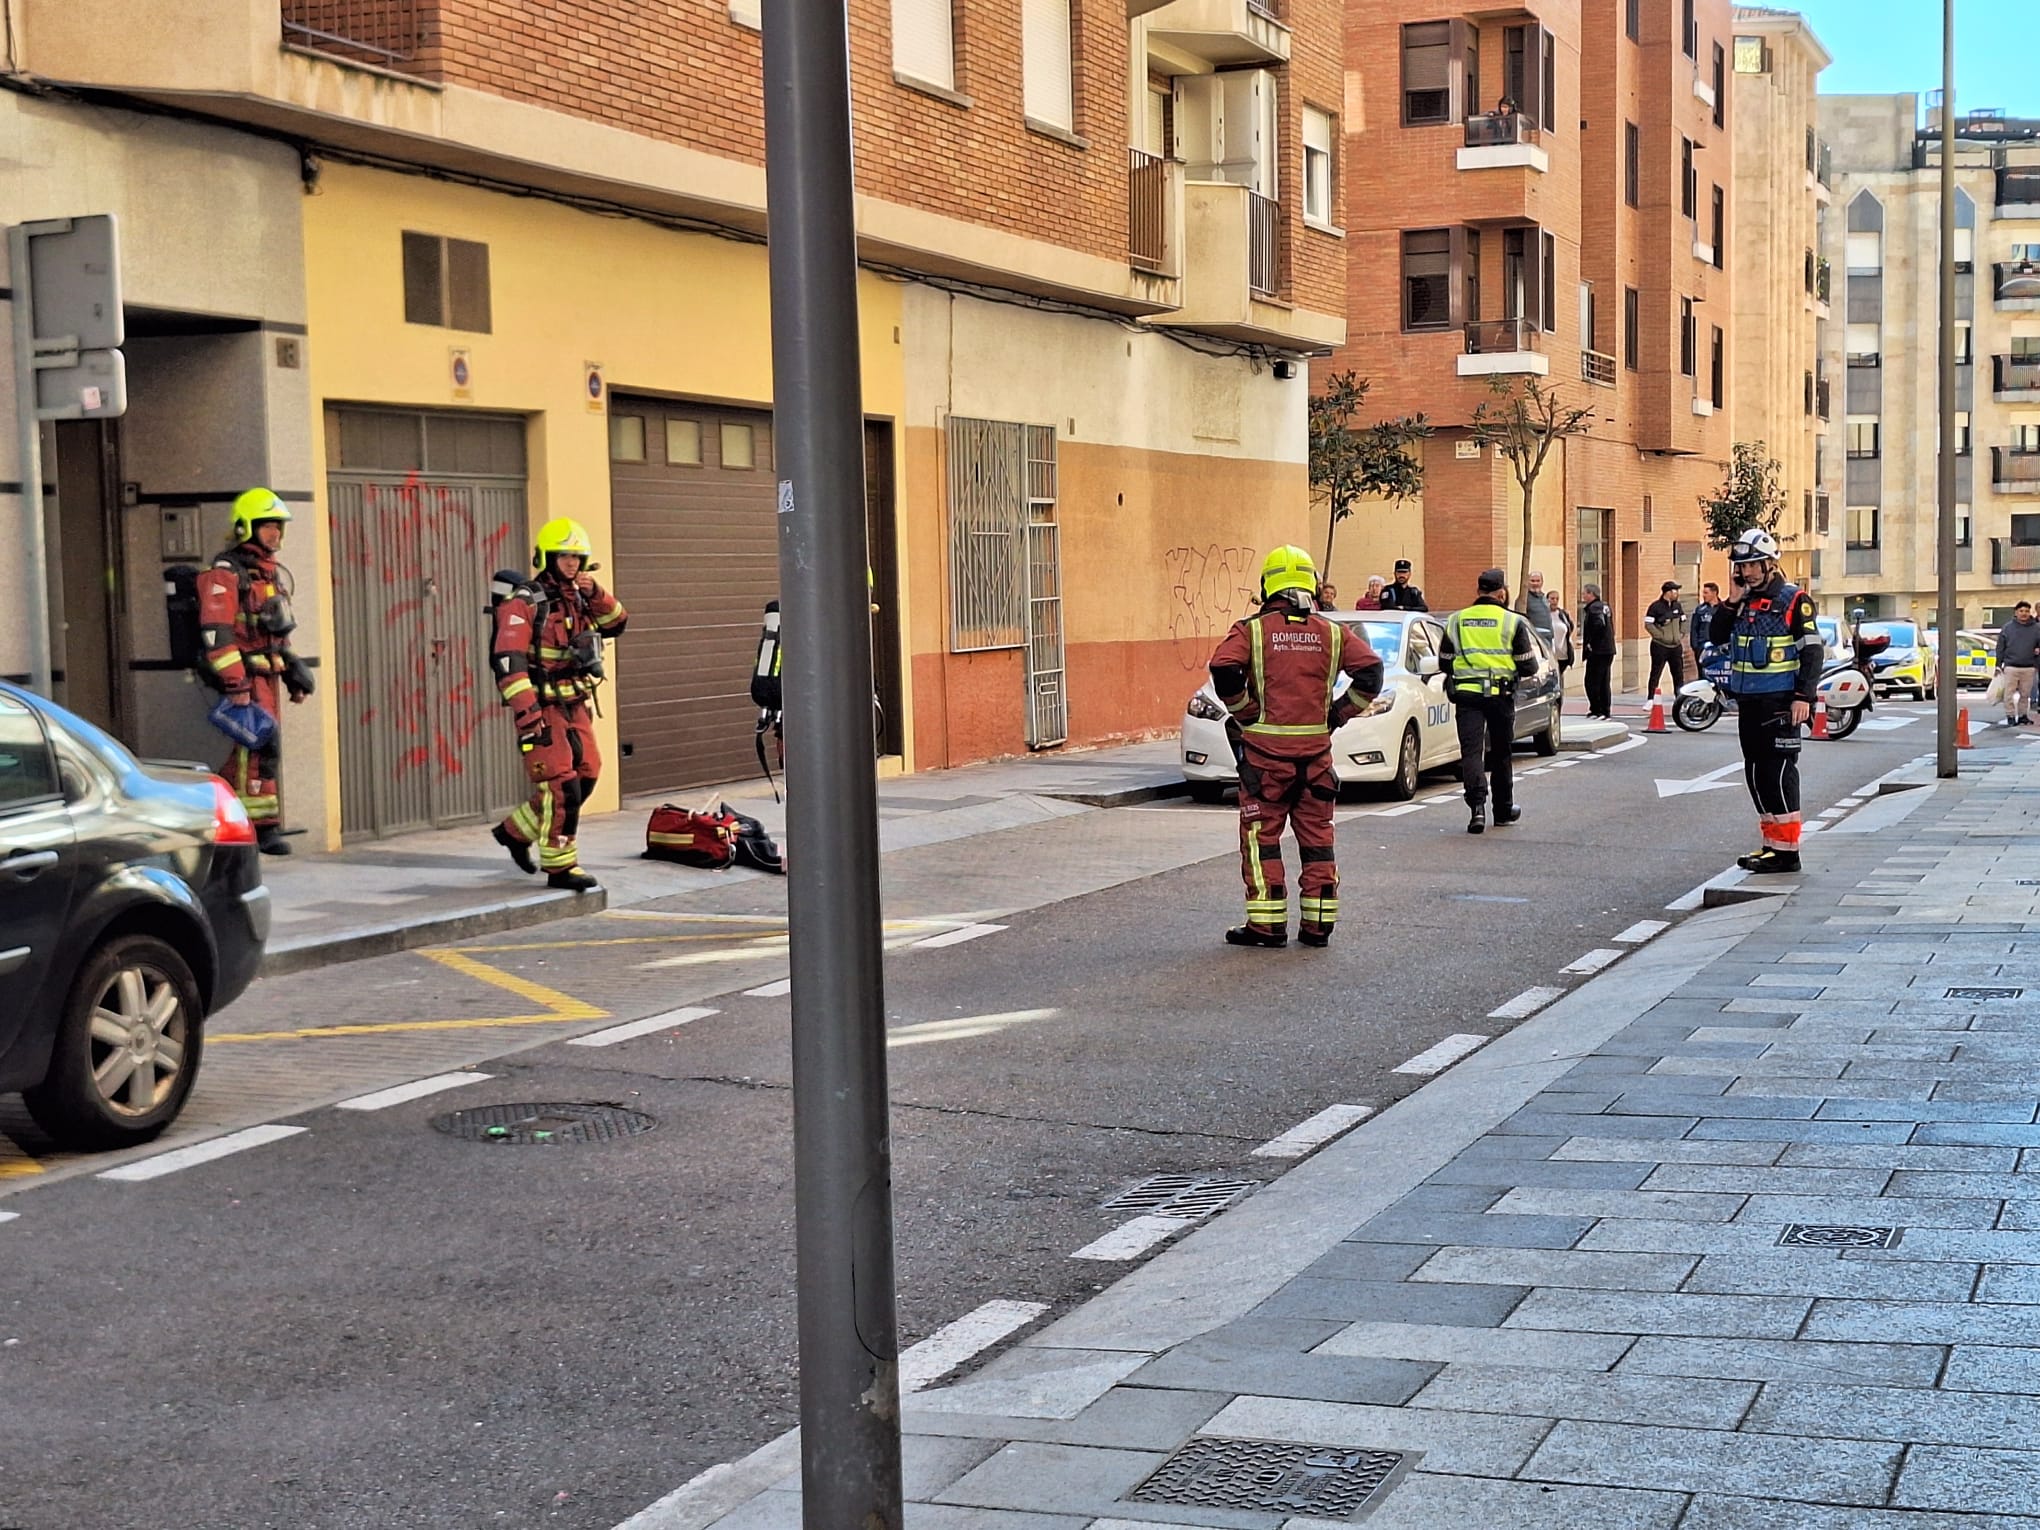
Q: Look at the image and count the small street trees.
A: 3